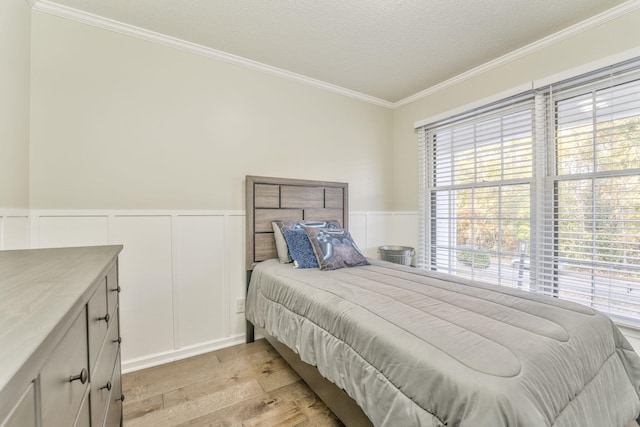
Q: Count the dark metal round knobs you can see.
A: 6